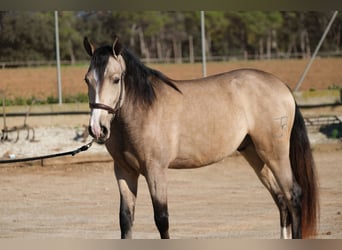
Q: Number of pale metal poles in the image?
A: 3